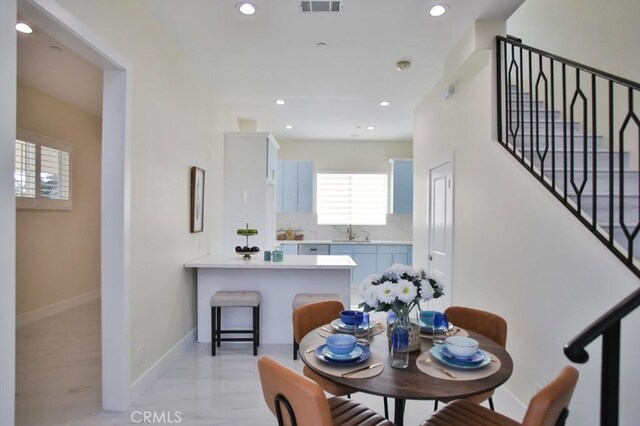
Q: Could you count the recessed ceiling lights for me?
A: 7